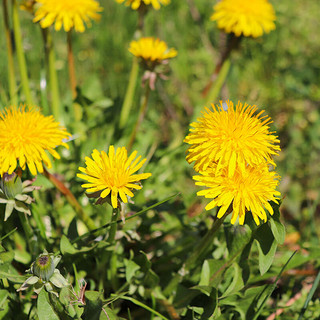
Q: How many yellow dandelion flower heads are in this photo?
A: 8